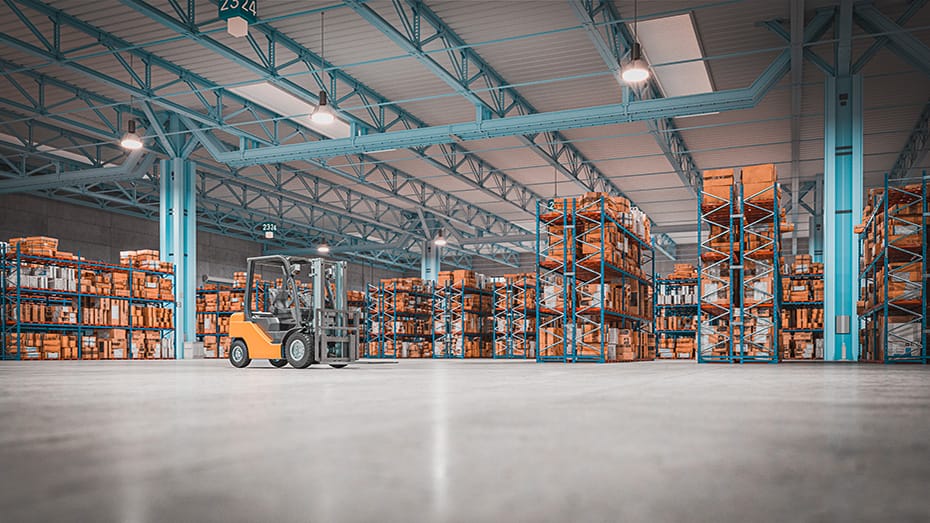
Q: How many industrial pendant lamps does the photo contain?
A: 5